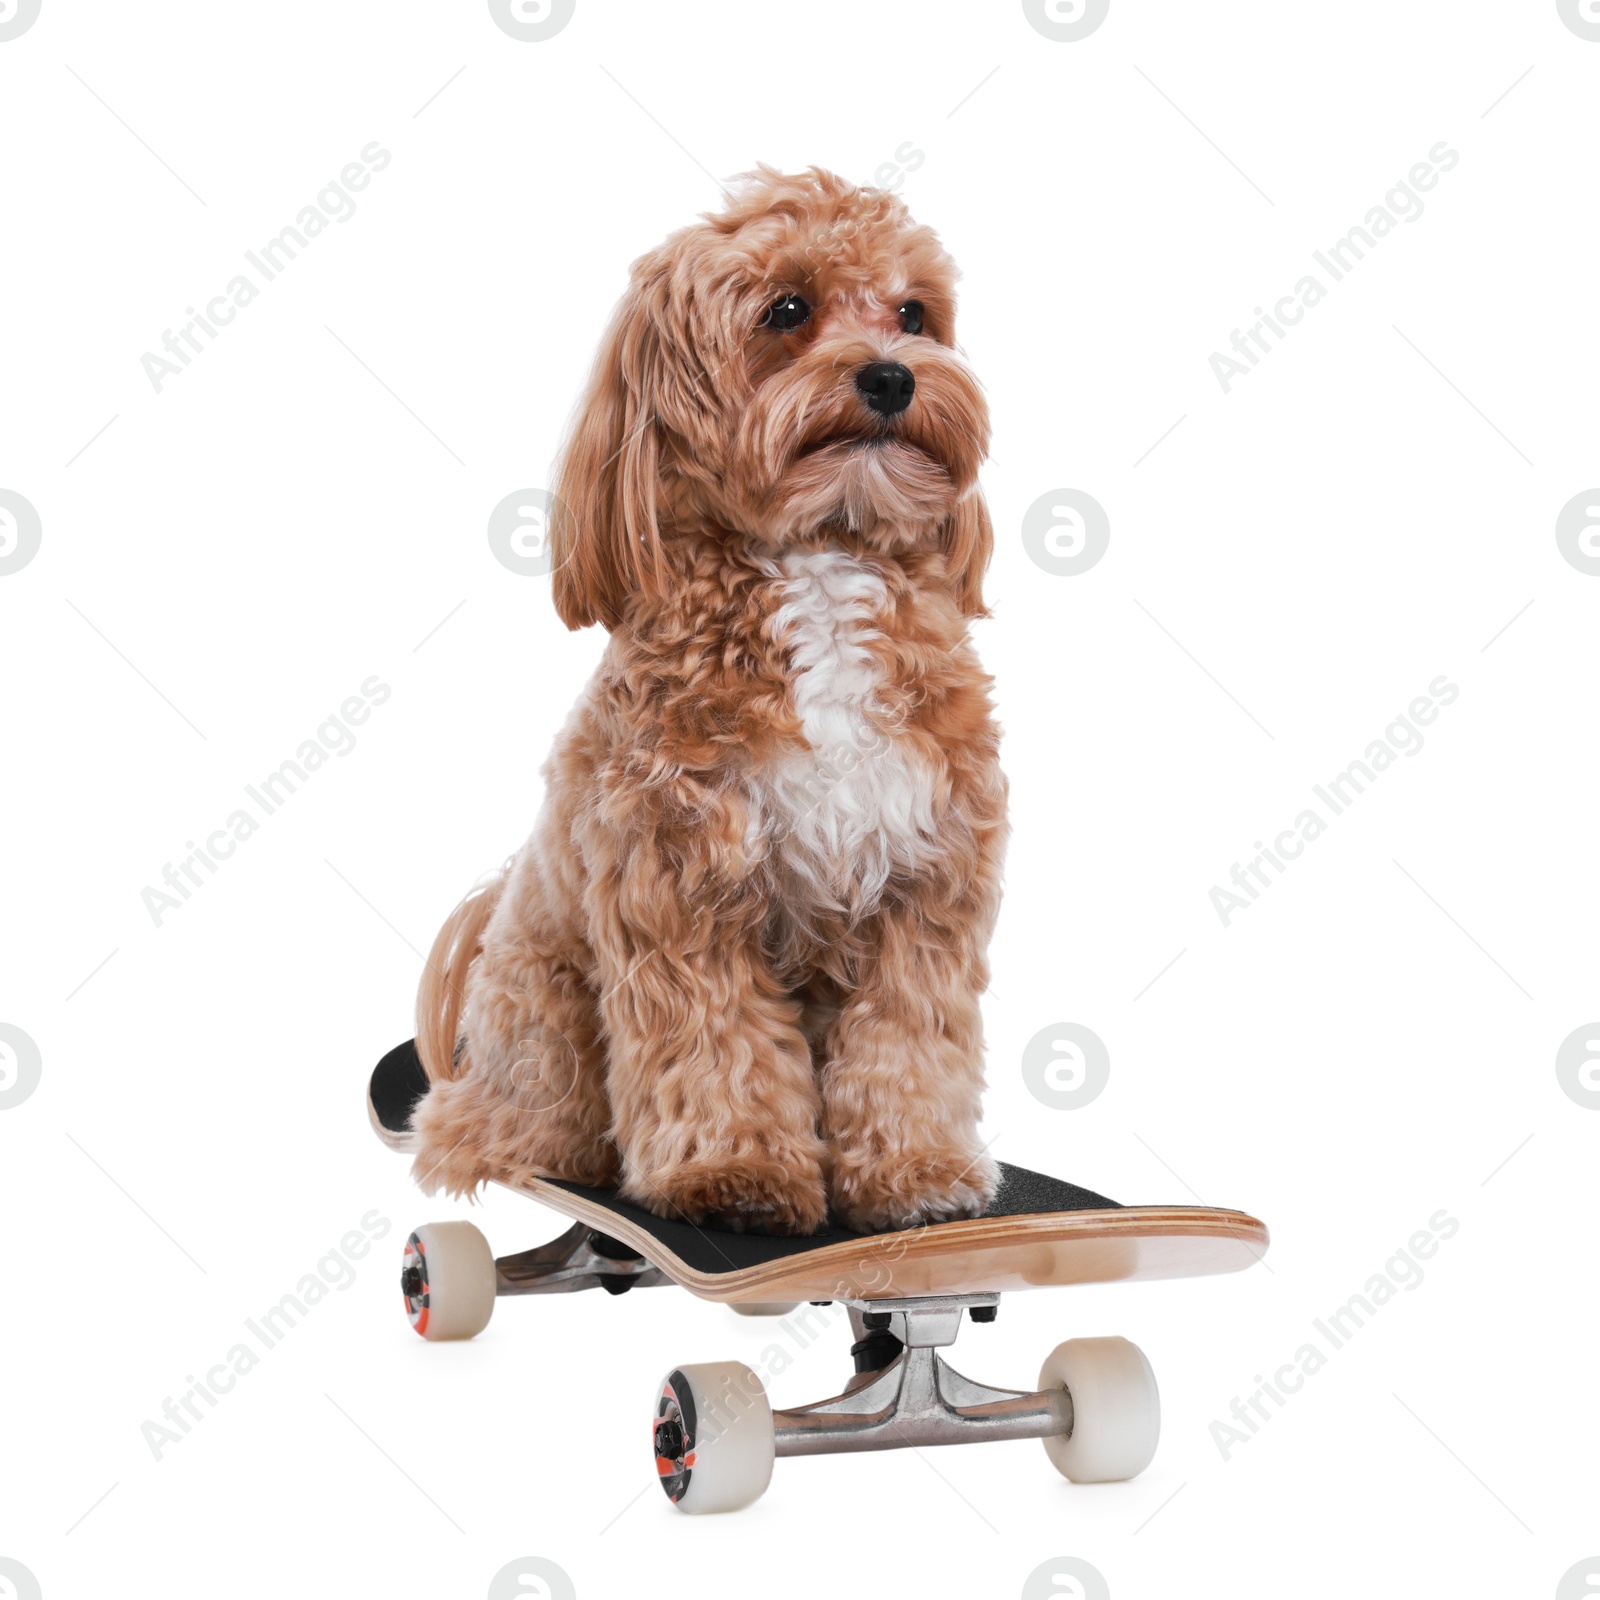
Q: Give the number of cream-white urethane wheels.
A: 4